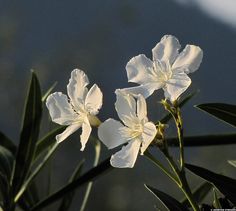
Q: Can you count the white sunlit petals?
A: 15